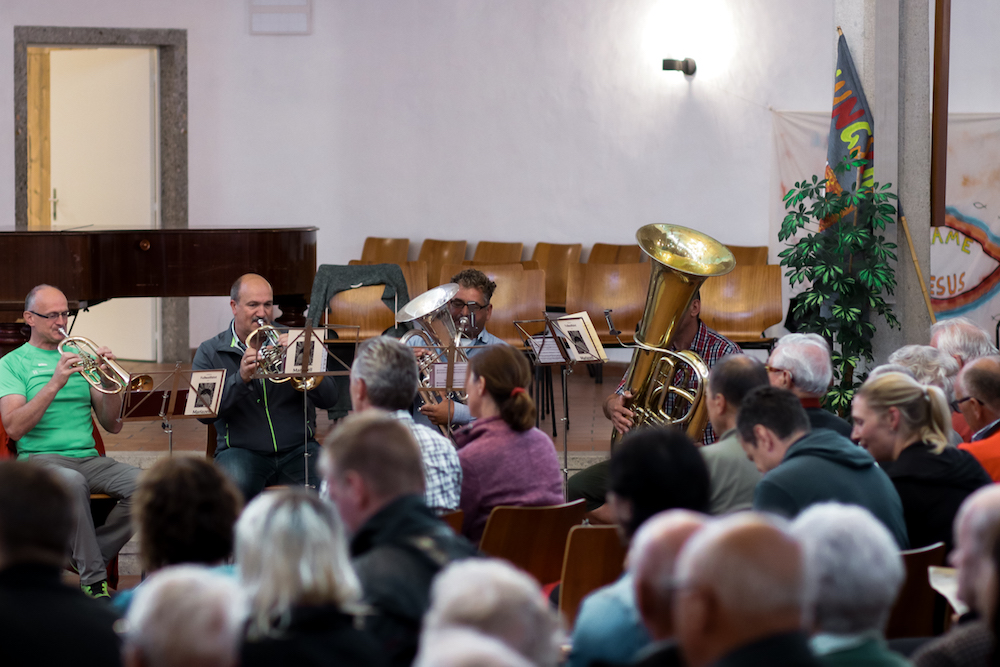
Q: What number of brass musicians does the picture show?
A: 4